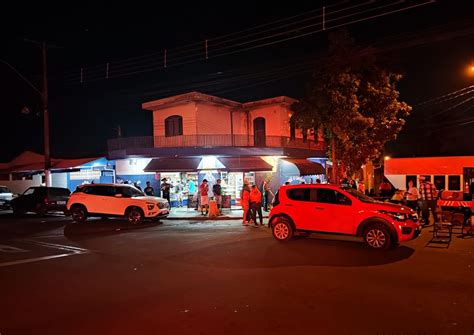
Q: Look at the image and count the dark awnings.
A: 3